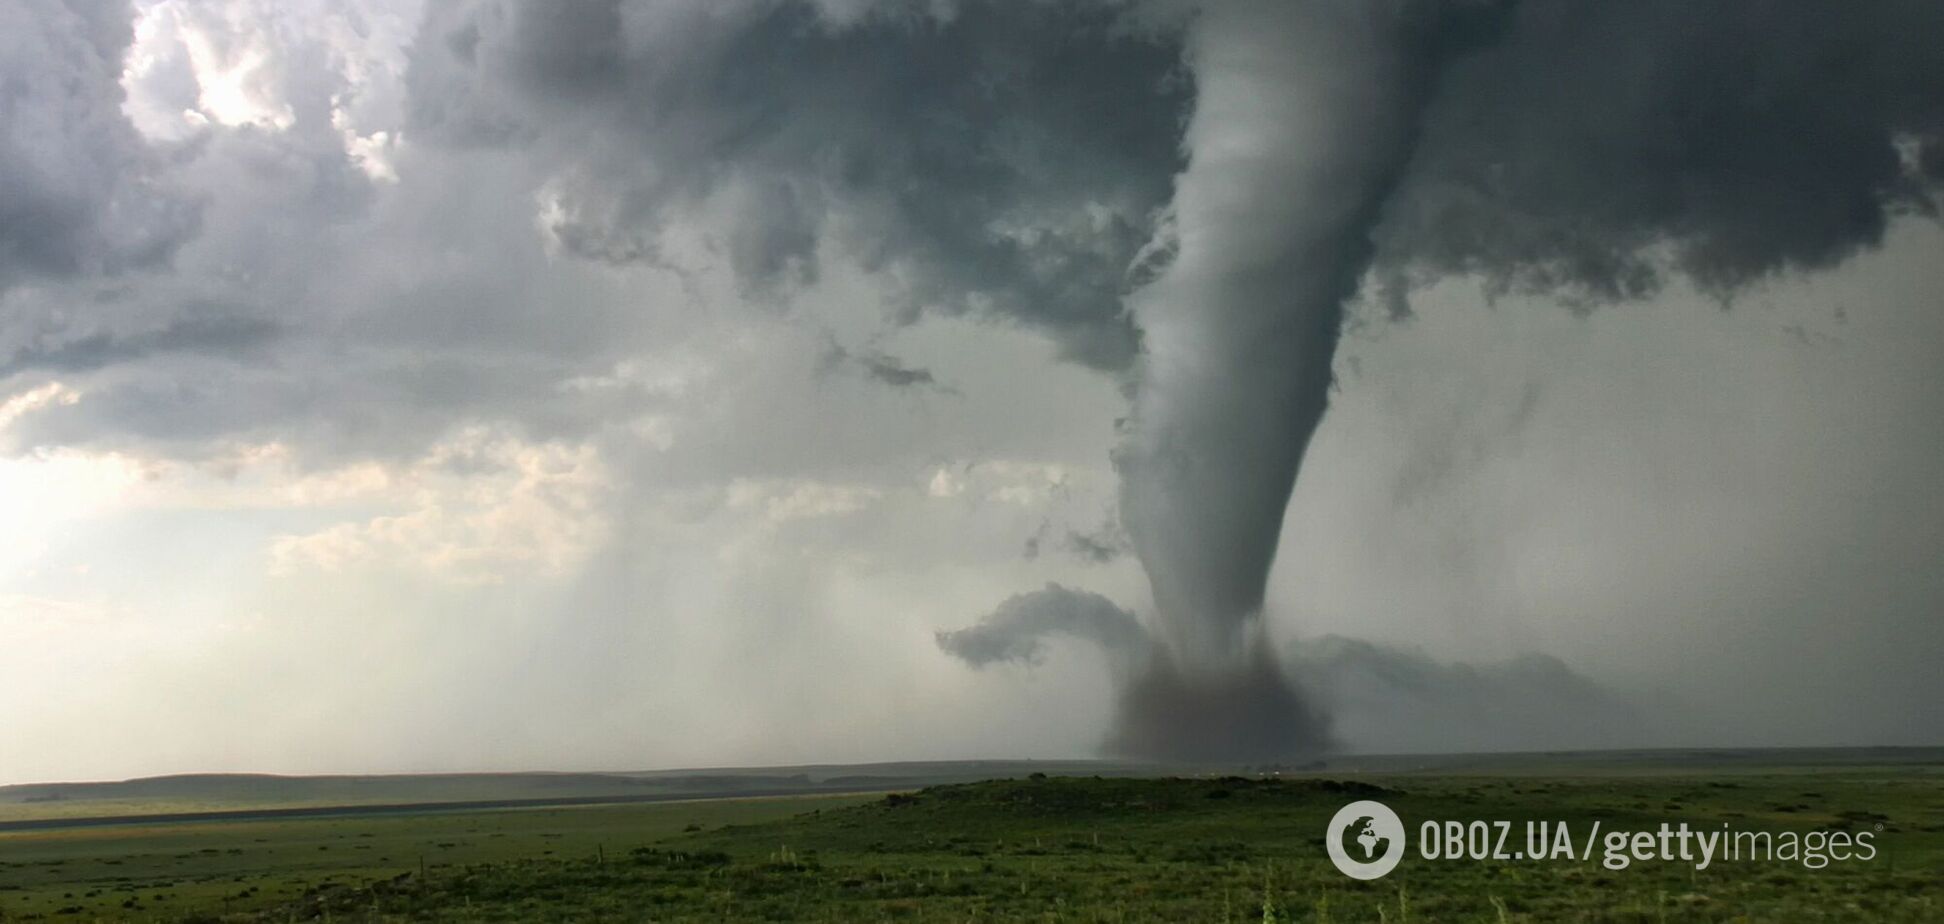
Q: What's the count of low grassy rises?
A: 1